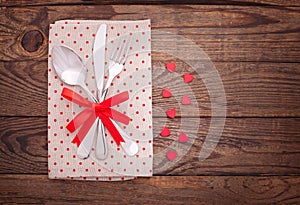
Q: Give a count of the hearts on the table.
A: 8